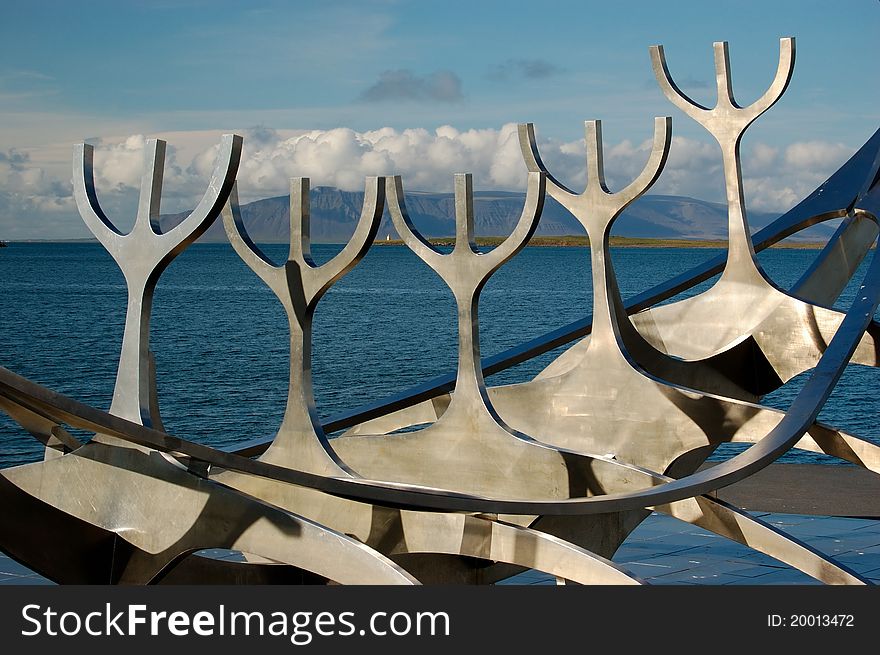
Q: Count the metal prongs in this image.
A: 15